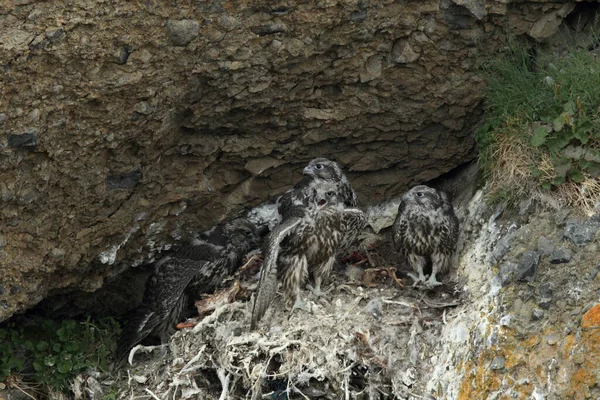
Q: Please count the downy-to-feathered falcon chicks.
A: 4